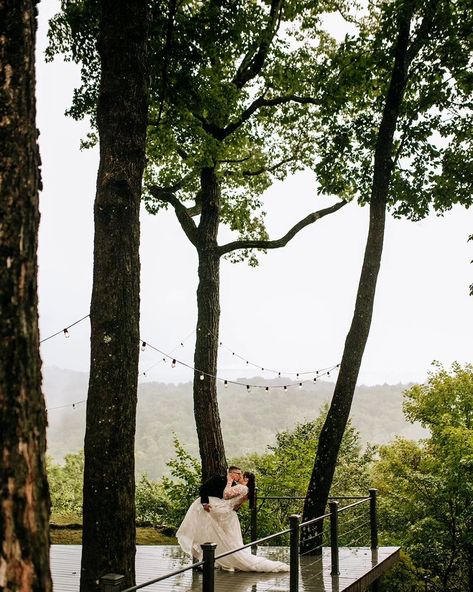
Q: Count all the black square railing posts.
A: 6